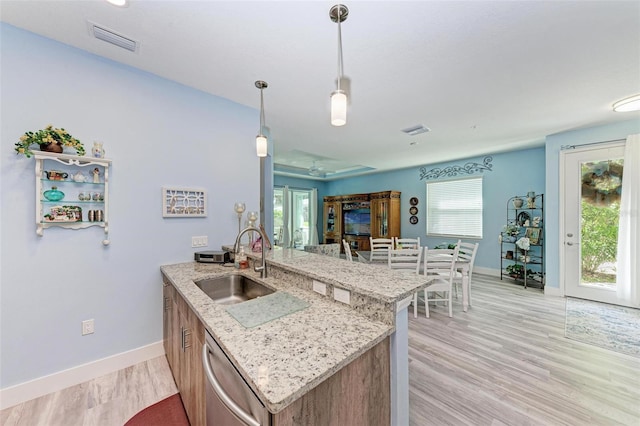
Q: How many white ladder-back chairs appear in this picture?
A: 6